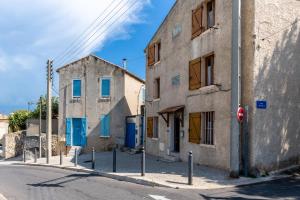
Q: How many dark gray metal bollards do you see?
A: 8